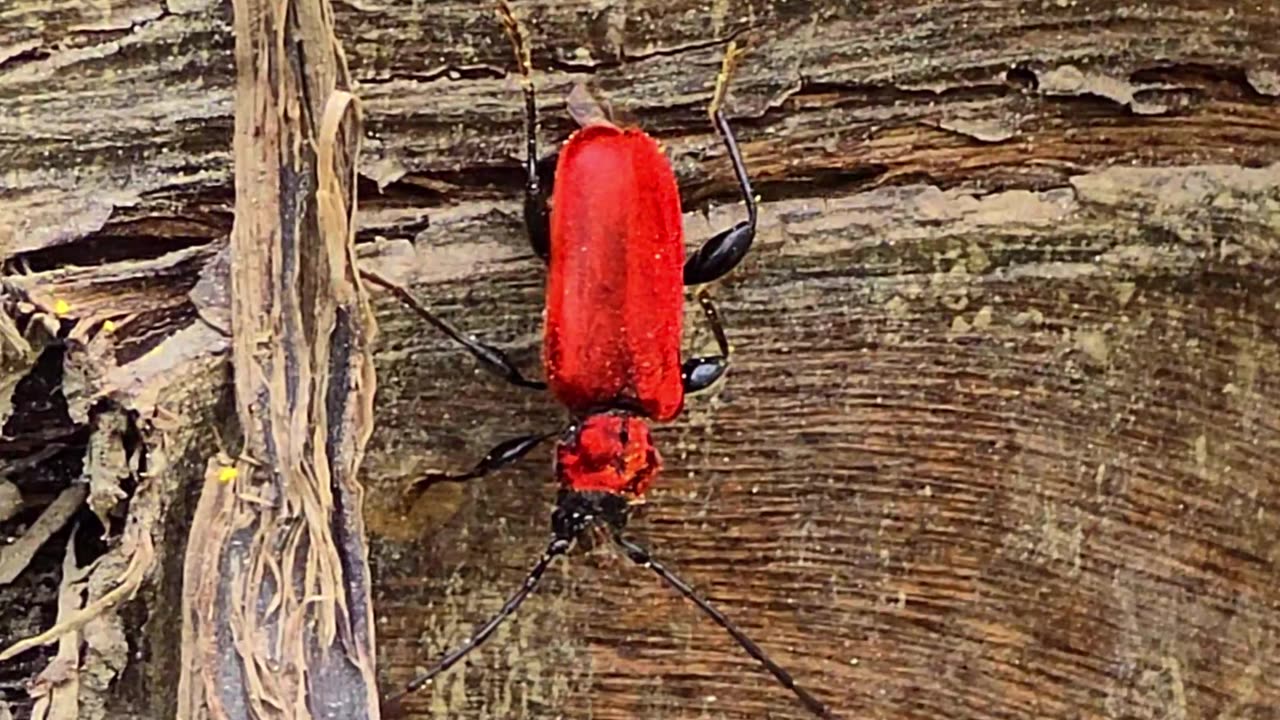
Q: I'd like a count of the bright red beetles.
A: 1